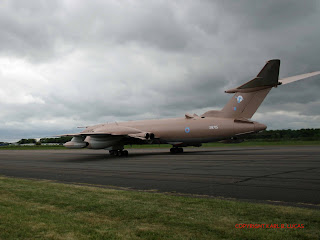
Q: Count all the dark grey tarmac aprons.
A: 1